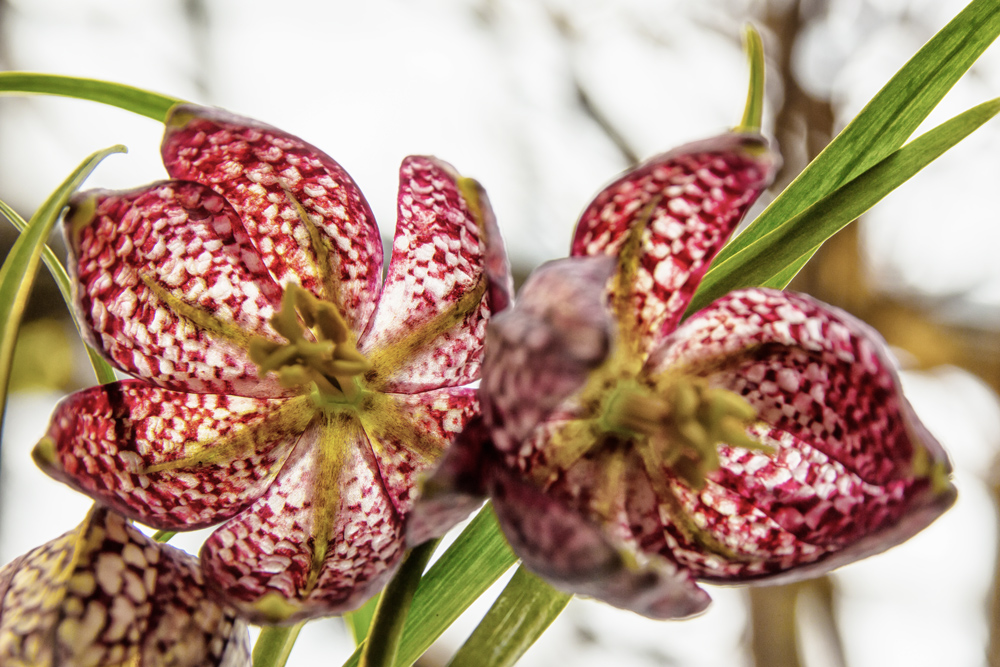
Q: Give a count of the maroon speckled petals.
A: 12